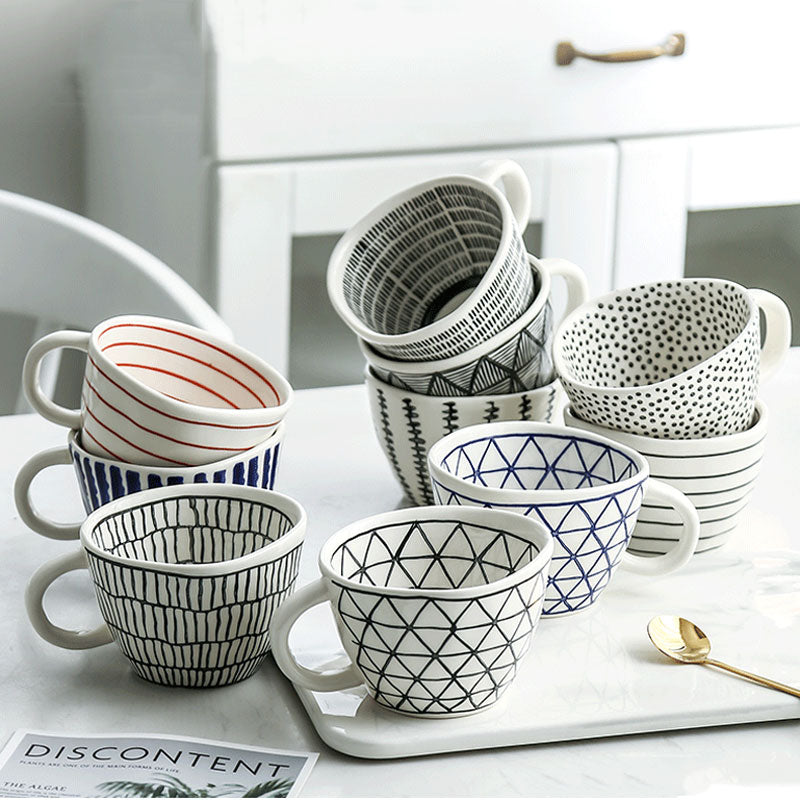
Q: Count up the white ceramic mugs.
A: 10